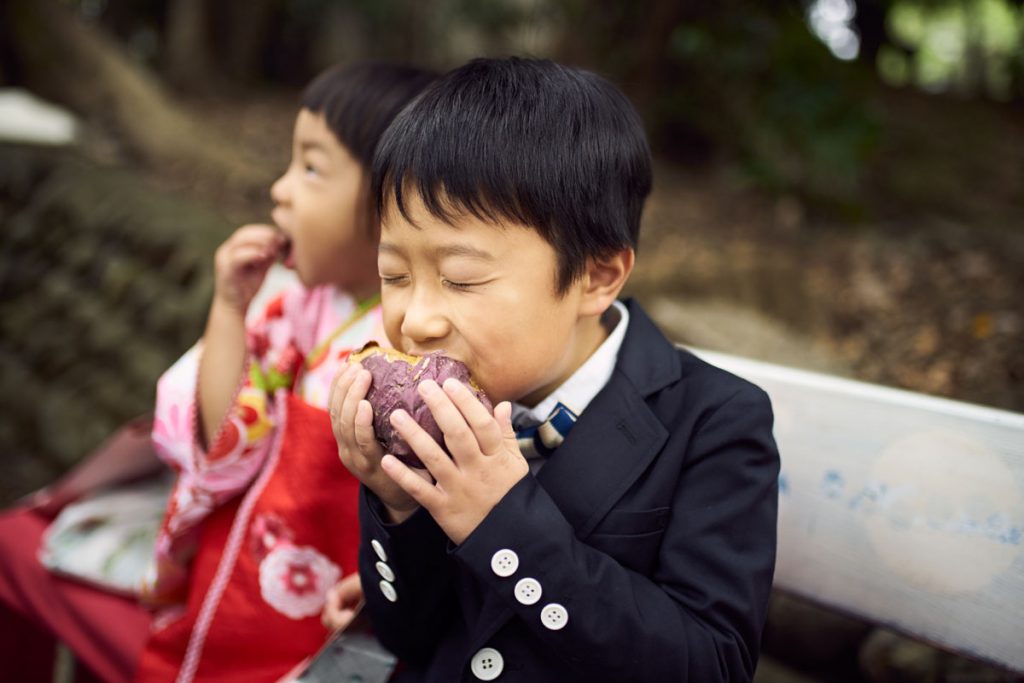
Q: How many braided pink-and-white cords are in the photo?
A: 1